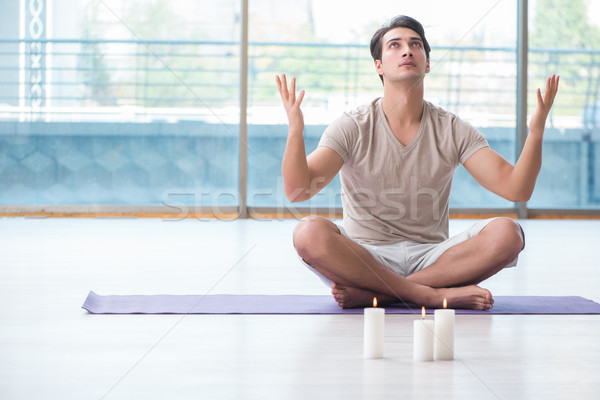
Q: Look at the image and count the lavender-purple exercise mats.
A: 1